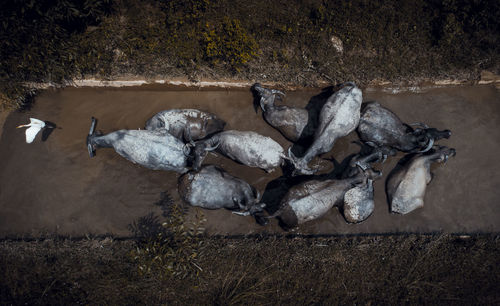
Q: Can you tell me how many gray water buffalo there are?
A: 10